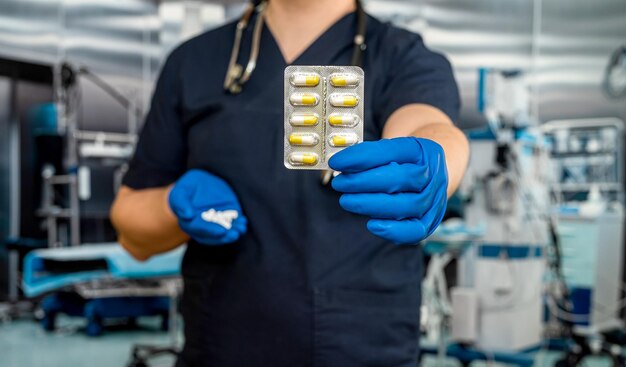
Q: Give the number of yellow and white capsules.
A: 9